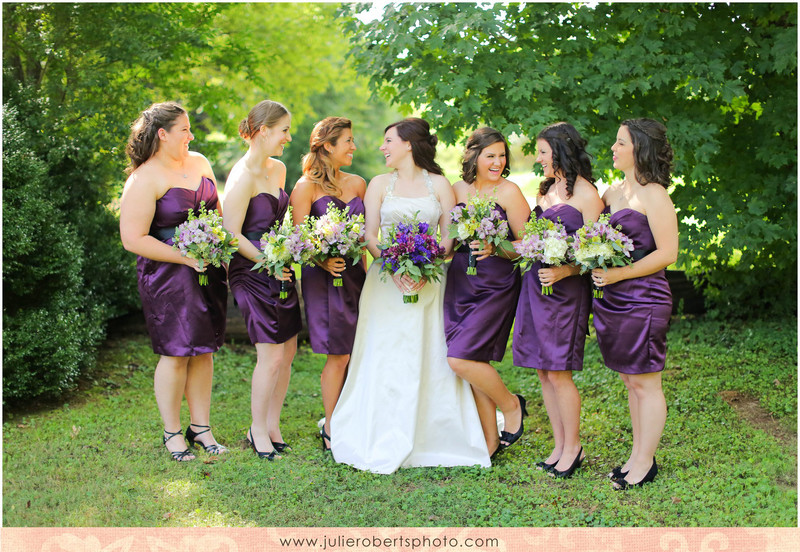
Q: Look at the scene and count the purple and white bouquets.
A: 6